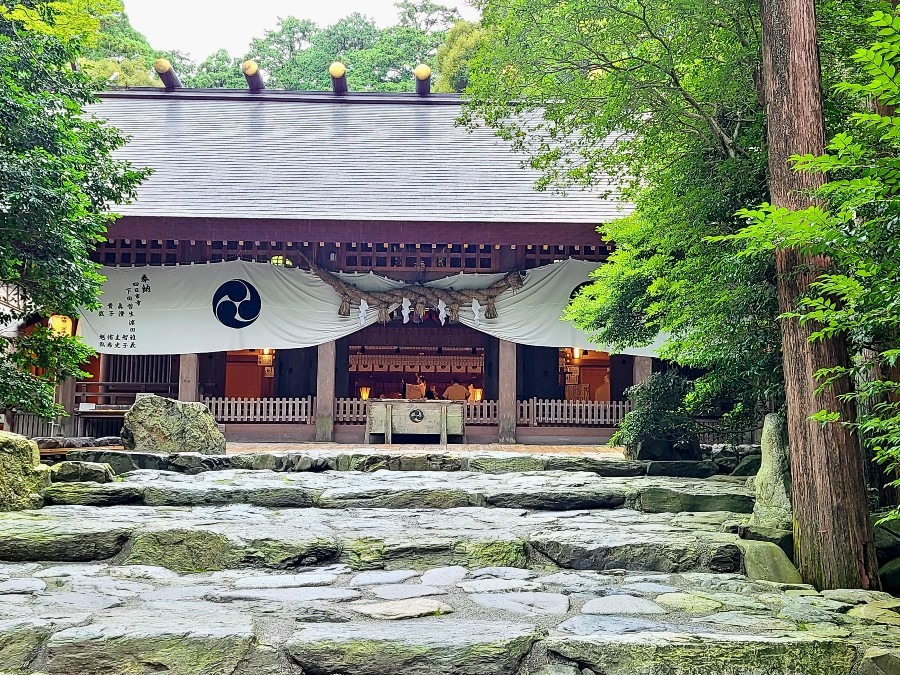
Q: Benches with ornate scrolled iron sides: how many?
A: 0